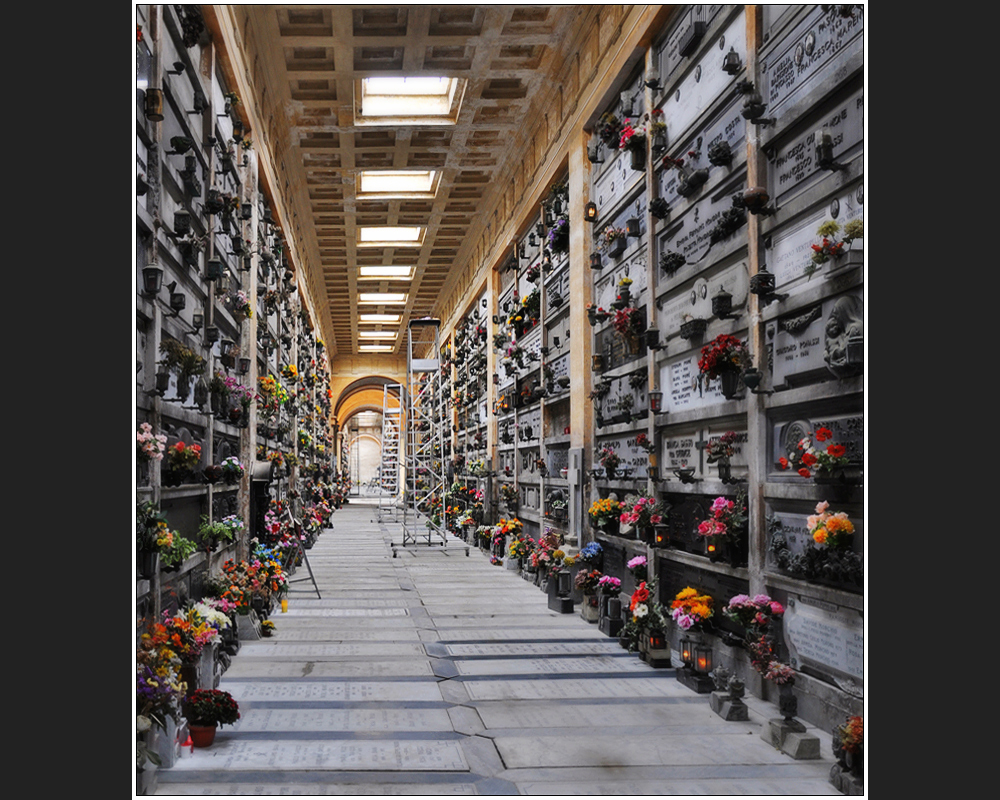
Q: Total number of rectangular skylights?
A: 8